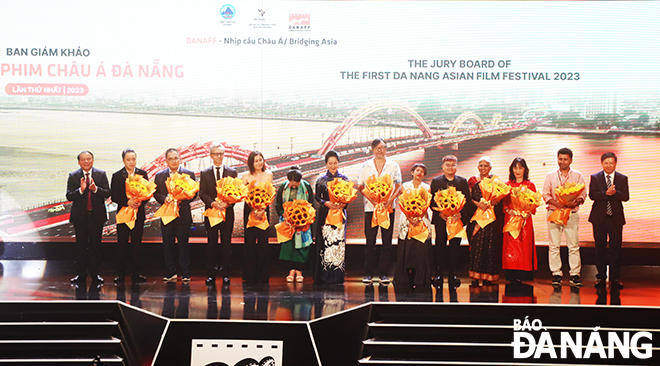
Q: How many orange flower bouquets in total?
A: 12